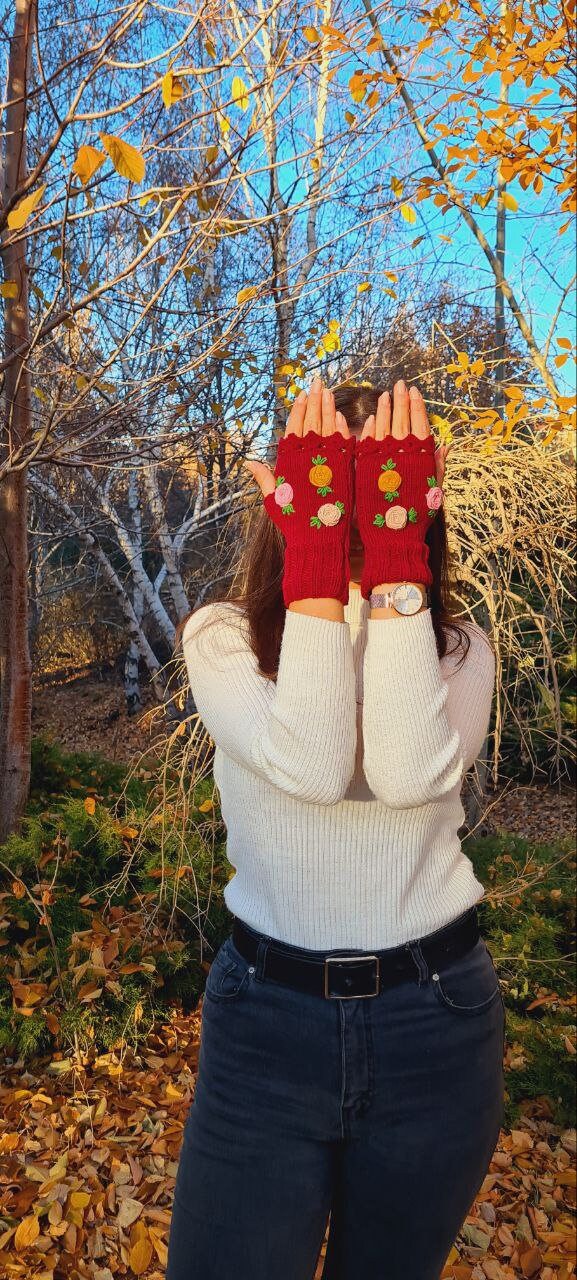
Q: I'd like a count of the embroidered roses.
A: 6